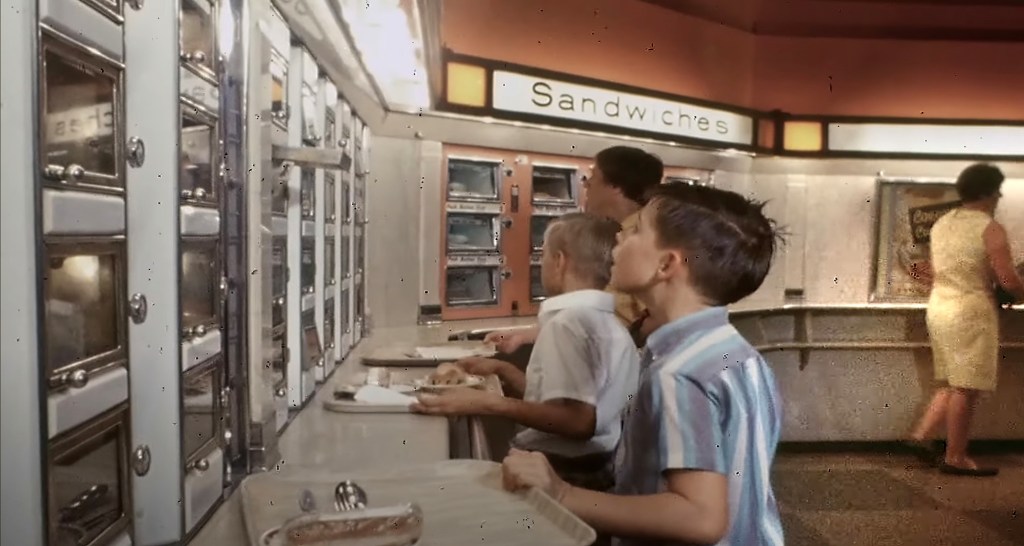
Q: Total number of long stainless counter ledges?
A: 2